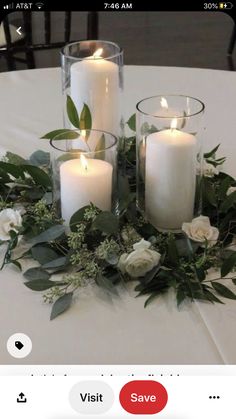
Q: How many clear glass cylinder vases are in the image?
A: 3